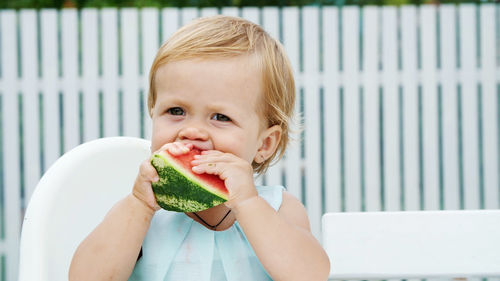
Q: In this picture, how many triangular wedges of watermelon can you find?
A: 1